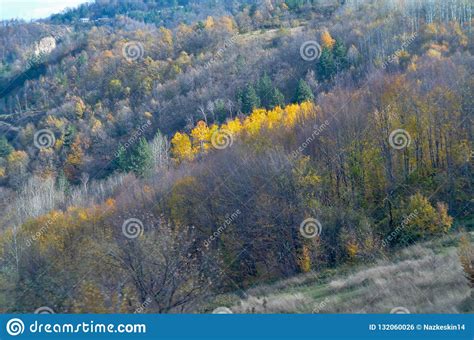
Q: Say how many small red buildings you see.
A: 0